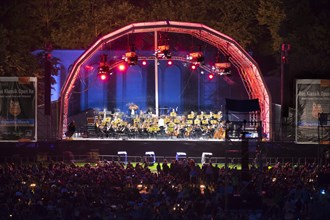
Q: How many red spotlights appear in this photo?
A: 6